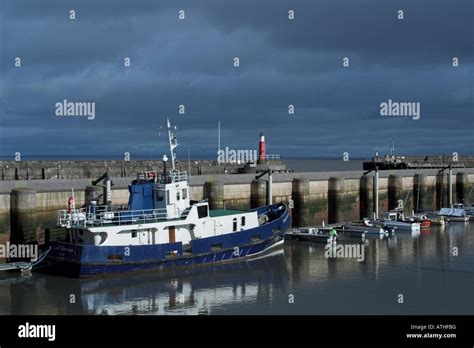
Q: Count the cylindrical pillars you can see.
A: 11